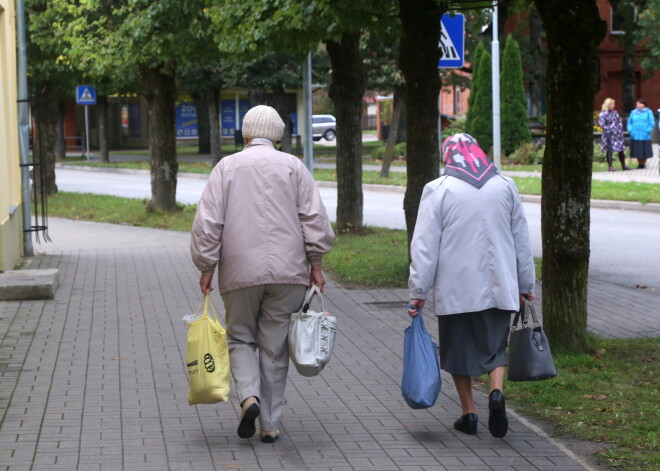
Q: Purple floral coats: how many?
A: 1